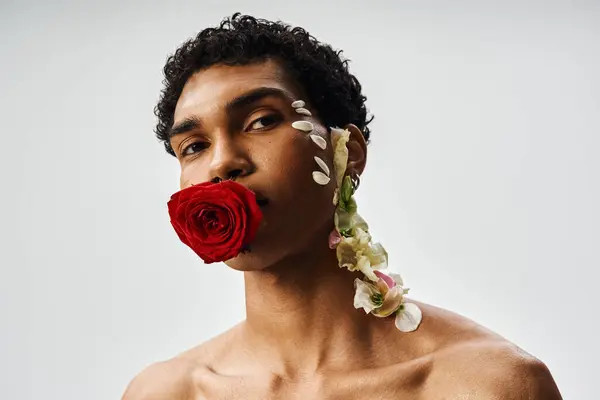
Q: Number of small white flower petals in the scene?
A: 6